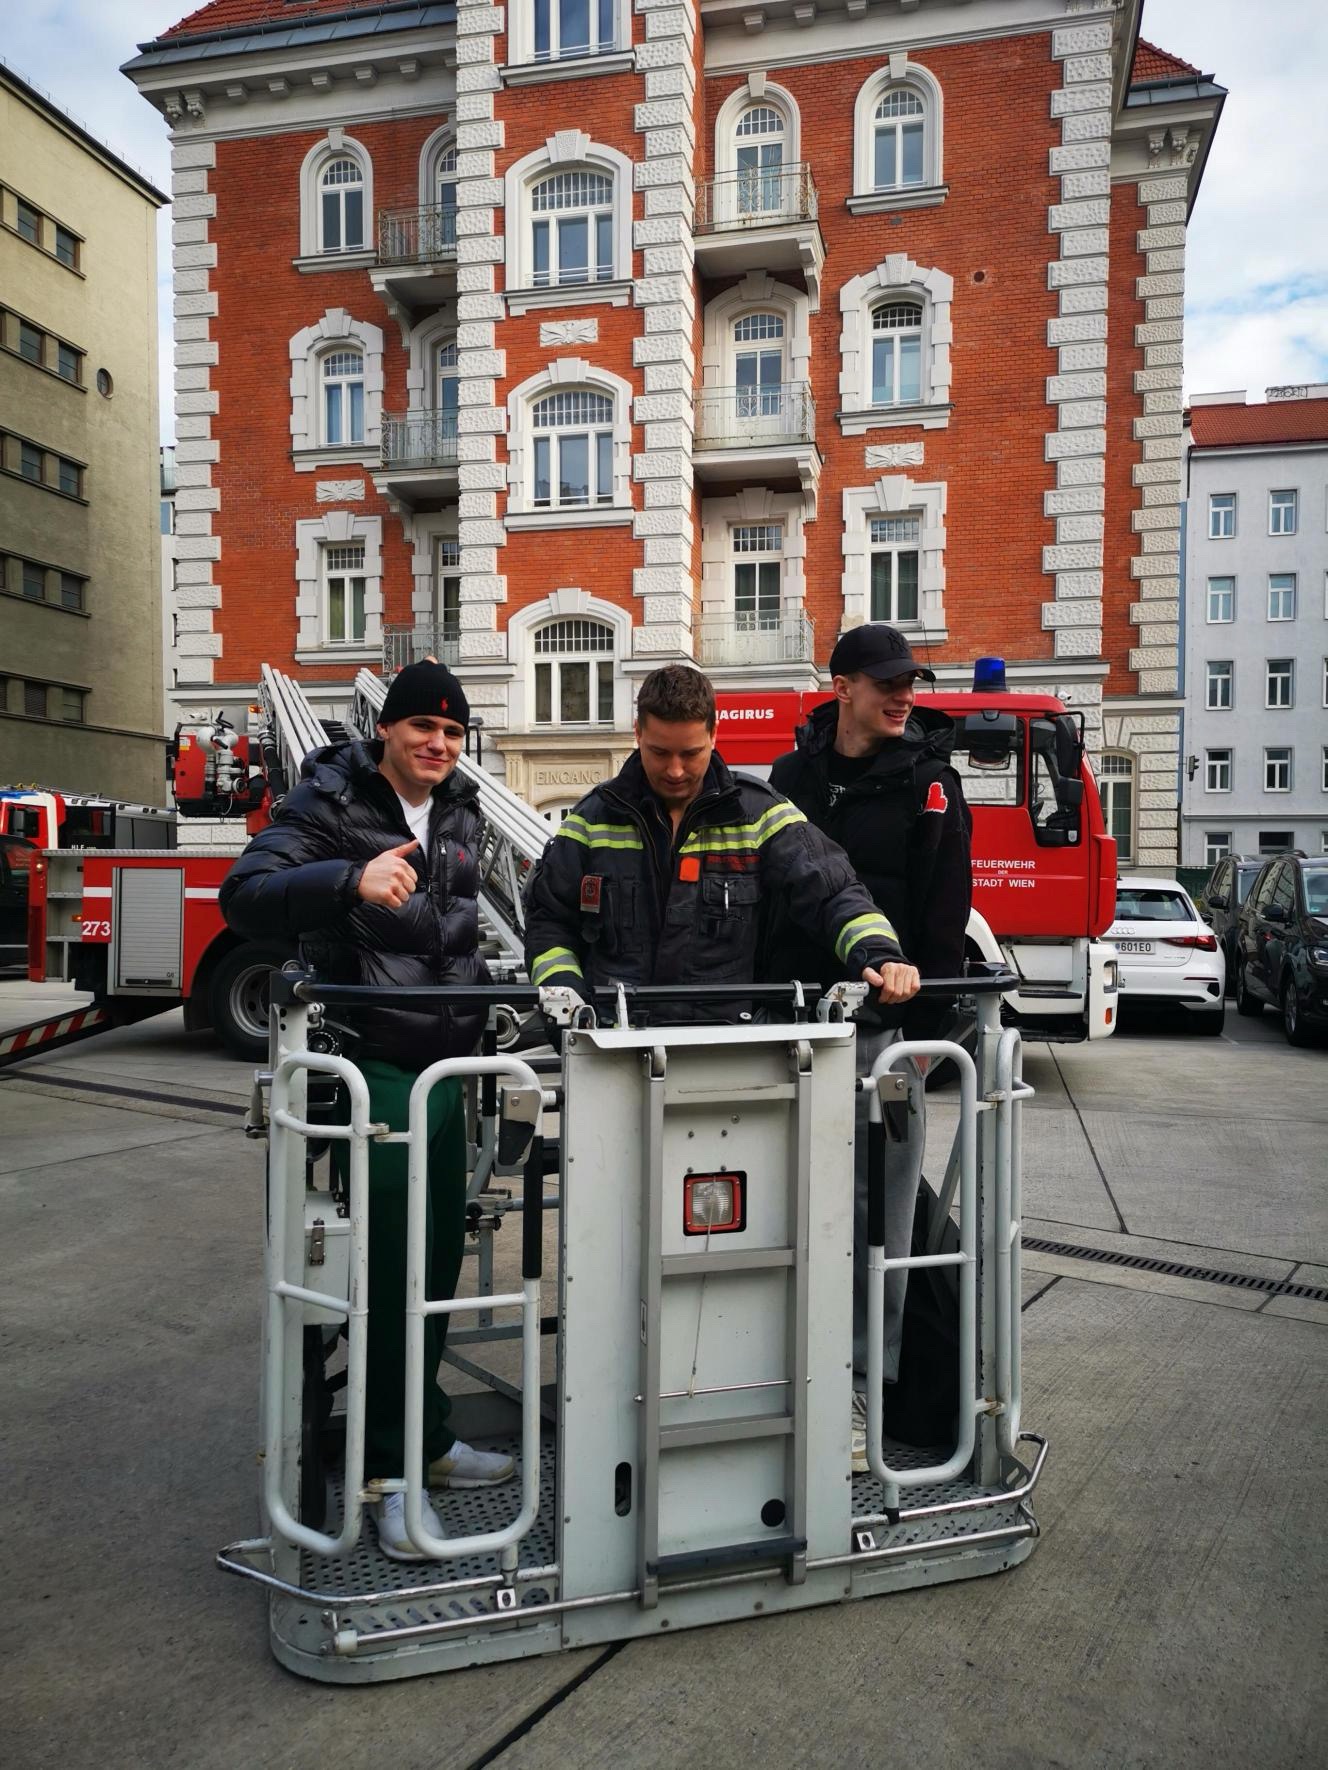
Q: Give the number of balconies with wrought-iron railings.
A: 6